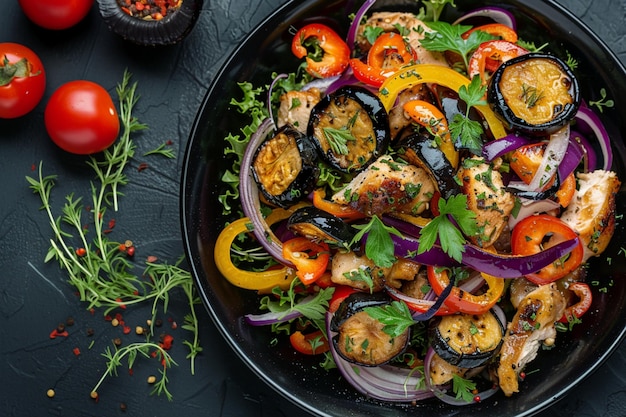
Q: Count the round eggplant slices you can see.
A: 5